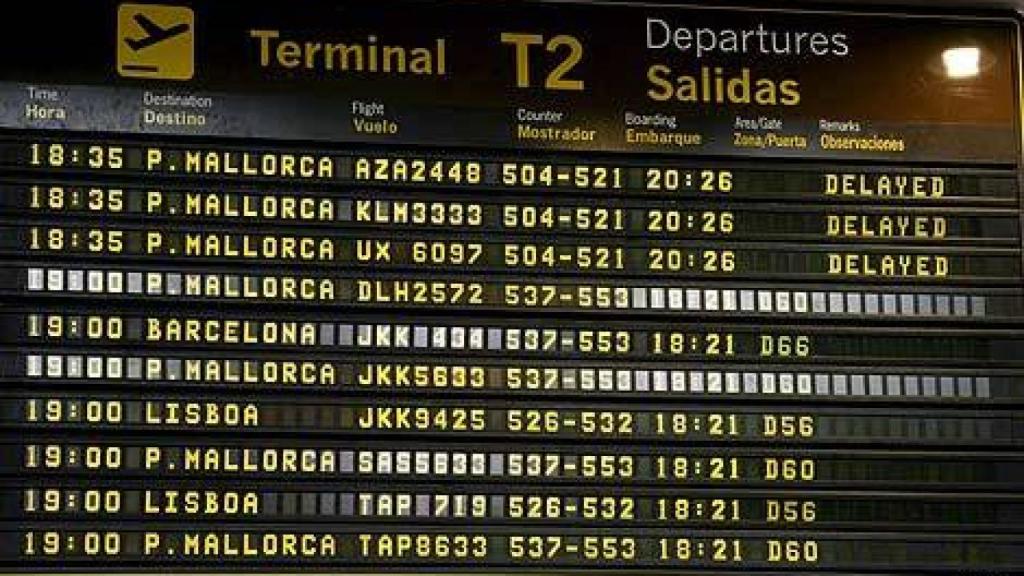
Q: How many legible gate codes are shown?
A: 5